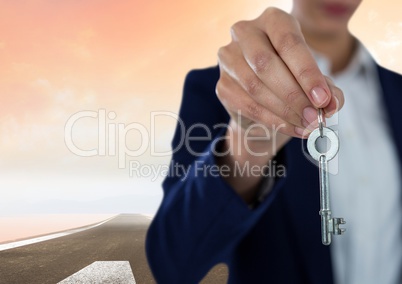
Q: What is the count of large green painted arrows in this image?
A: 0